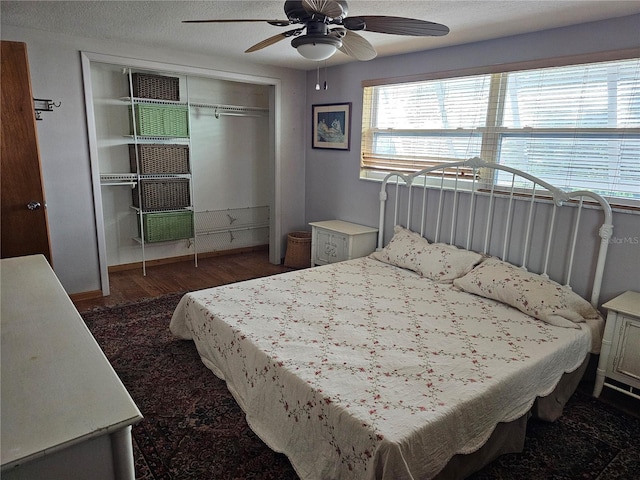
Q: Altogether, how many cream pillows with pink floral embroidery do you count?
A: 2